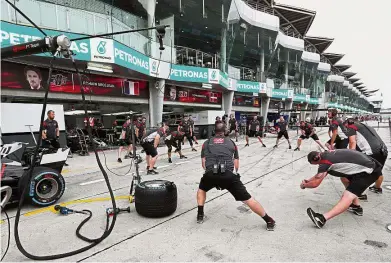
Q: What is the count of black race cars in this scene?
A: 1